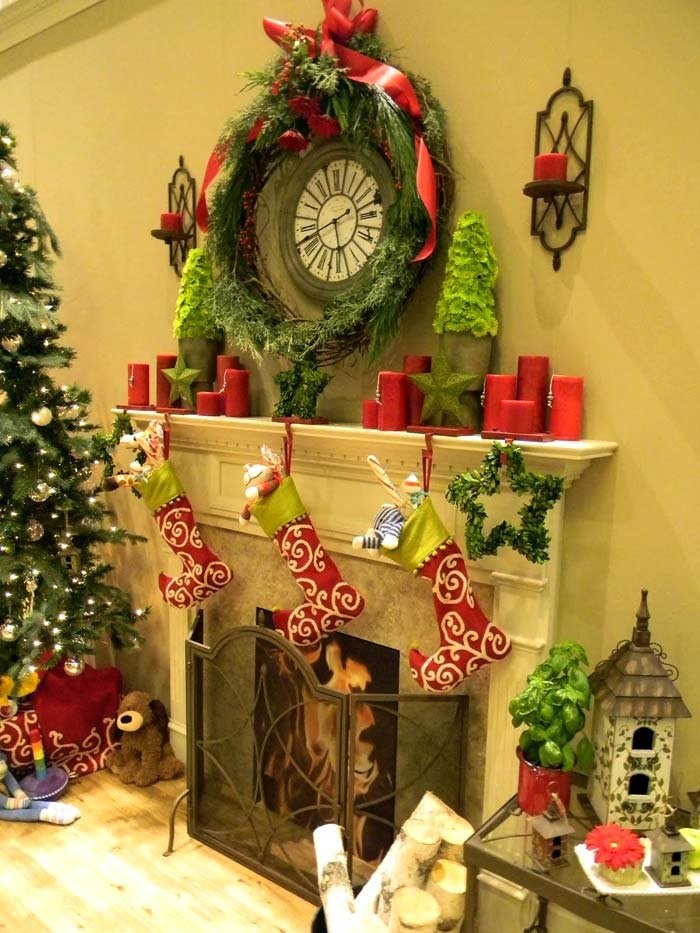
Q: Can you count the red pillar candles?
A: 14